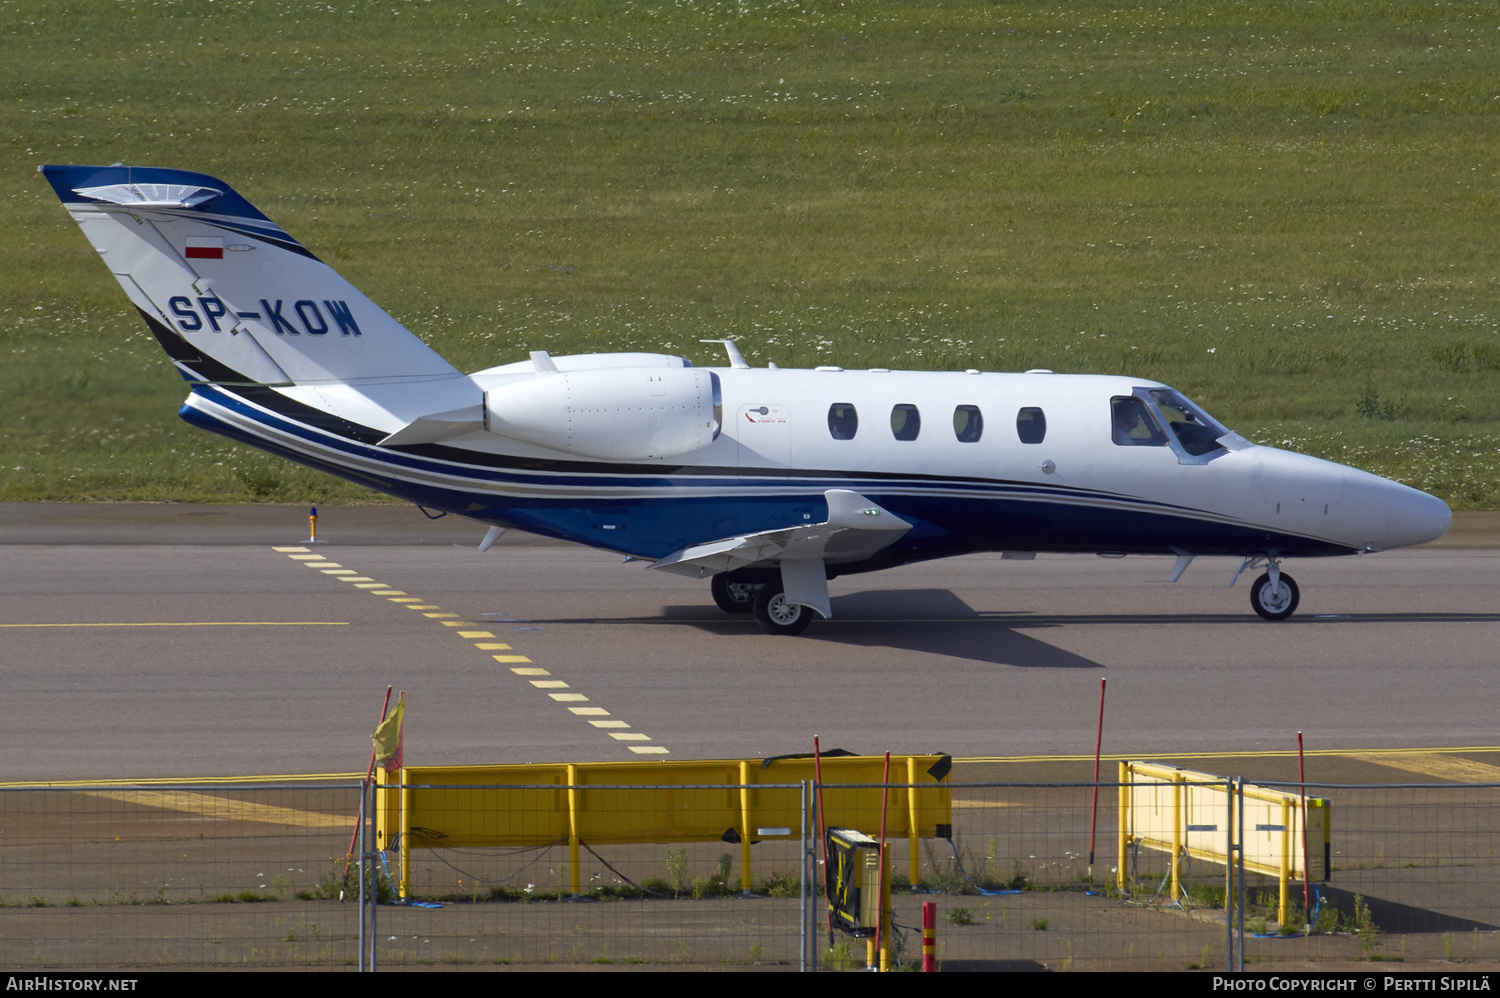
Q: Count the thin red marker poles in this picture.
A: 5